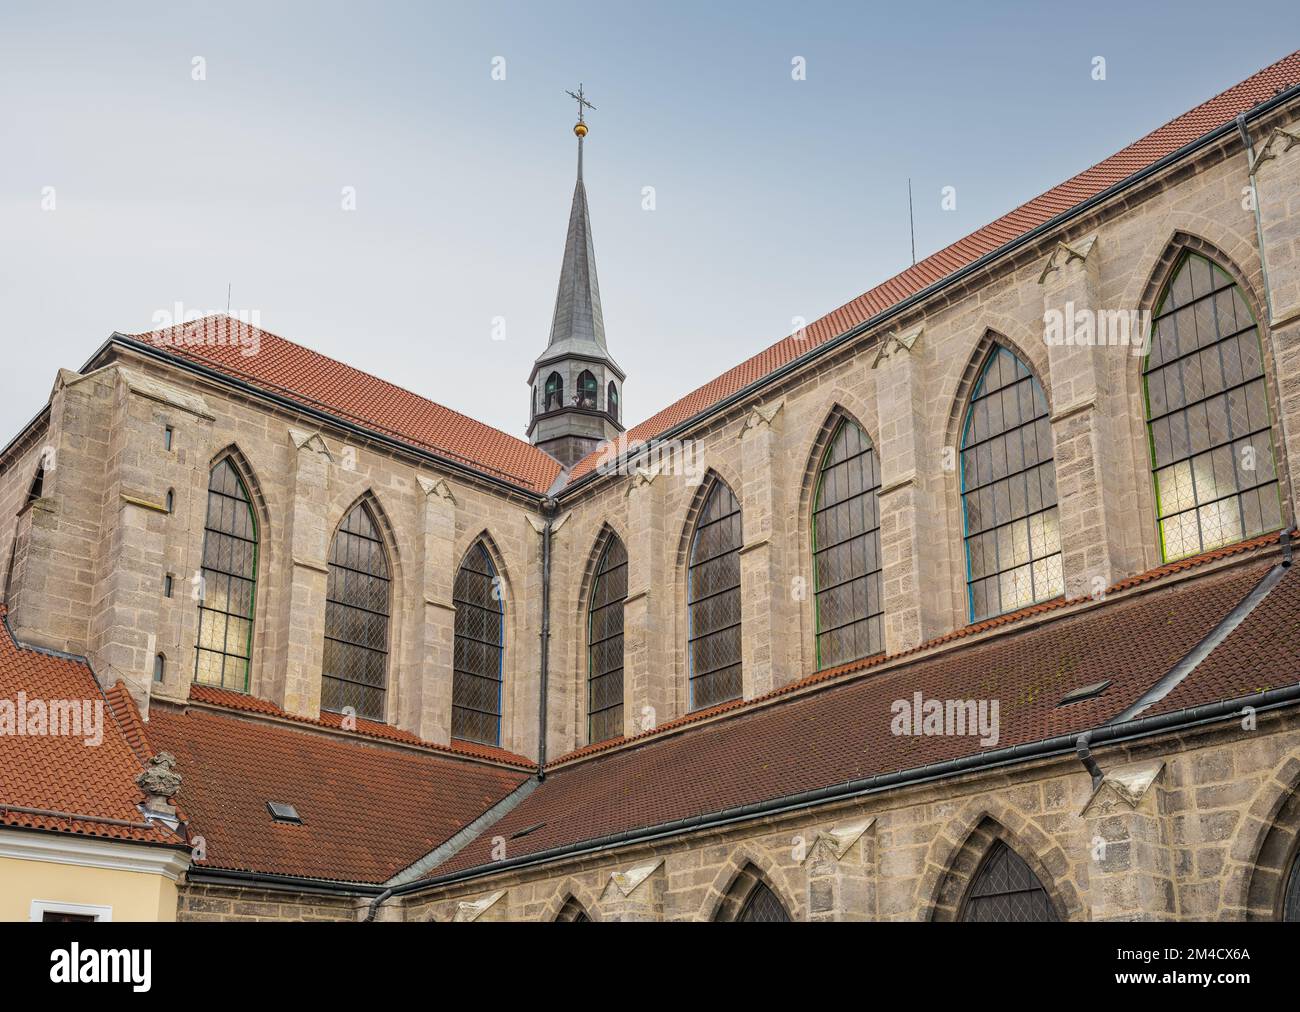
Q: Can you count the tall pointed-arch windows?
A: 8